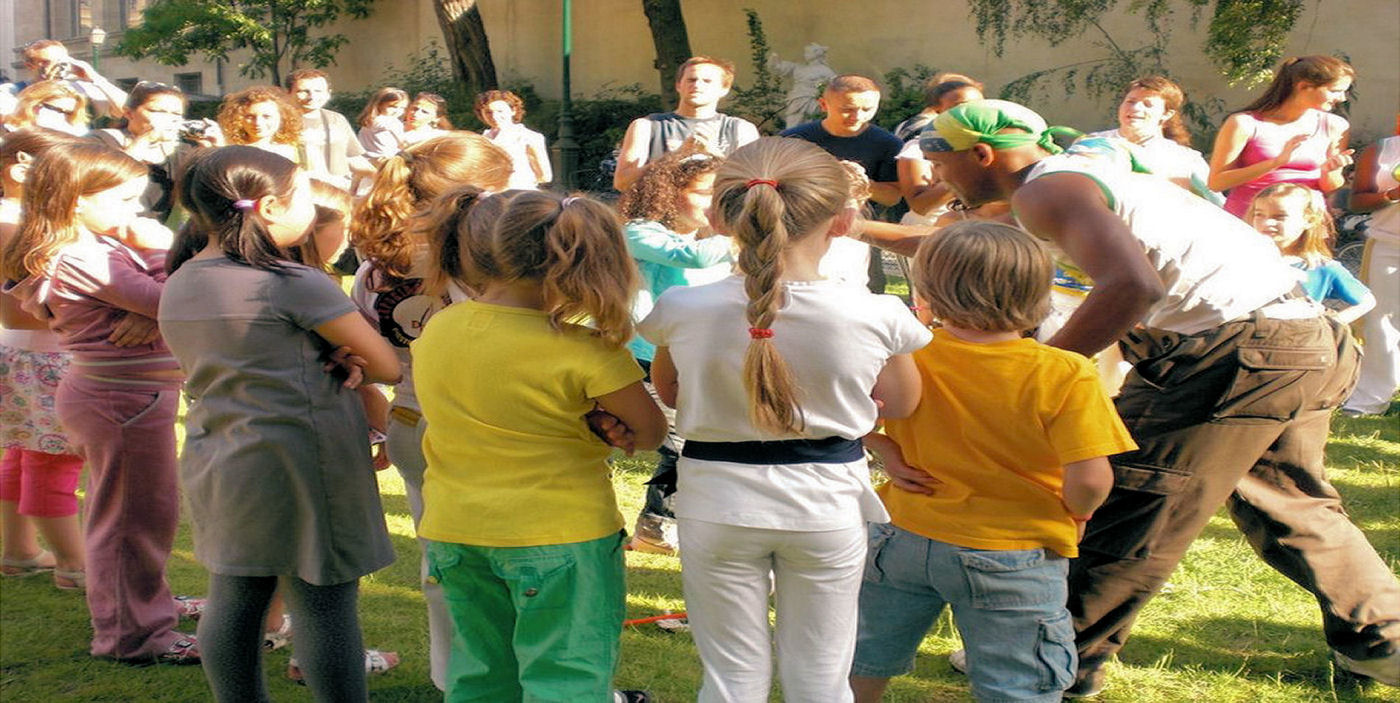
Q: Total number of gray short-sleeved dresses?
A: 1